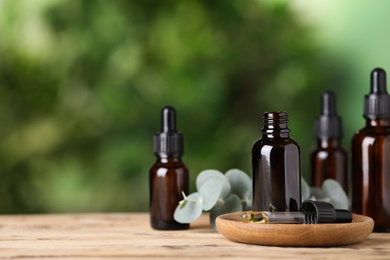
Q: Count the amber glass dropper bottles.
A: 4